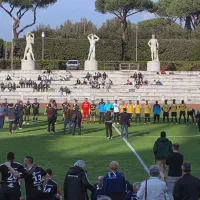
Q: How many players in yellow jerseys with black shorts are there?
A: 7